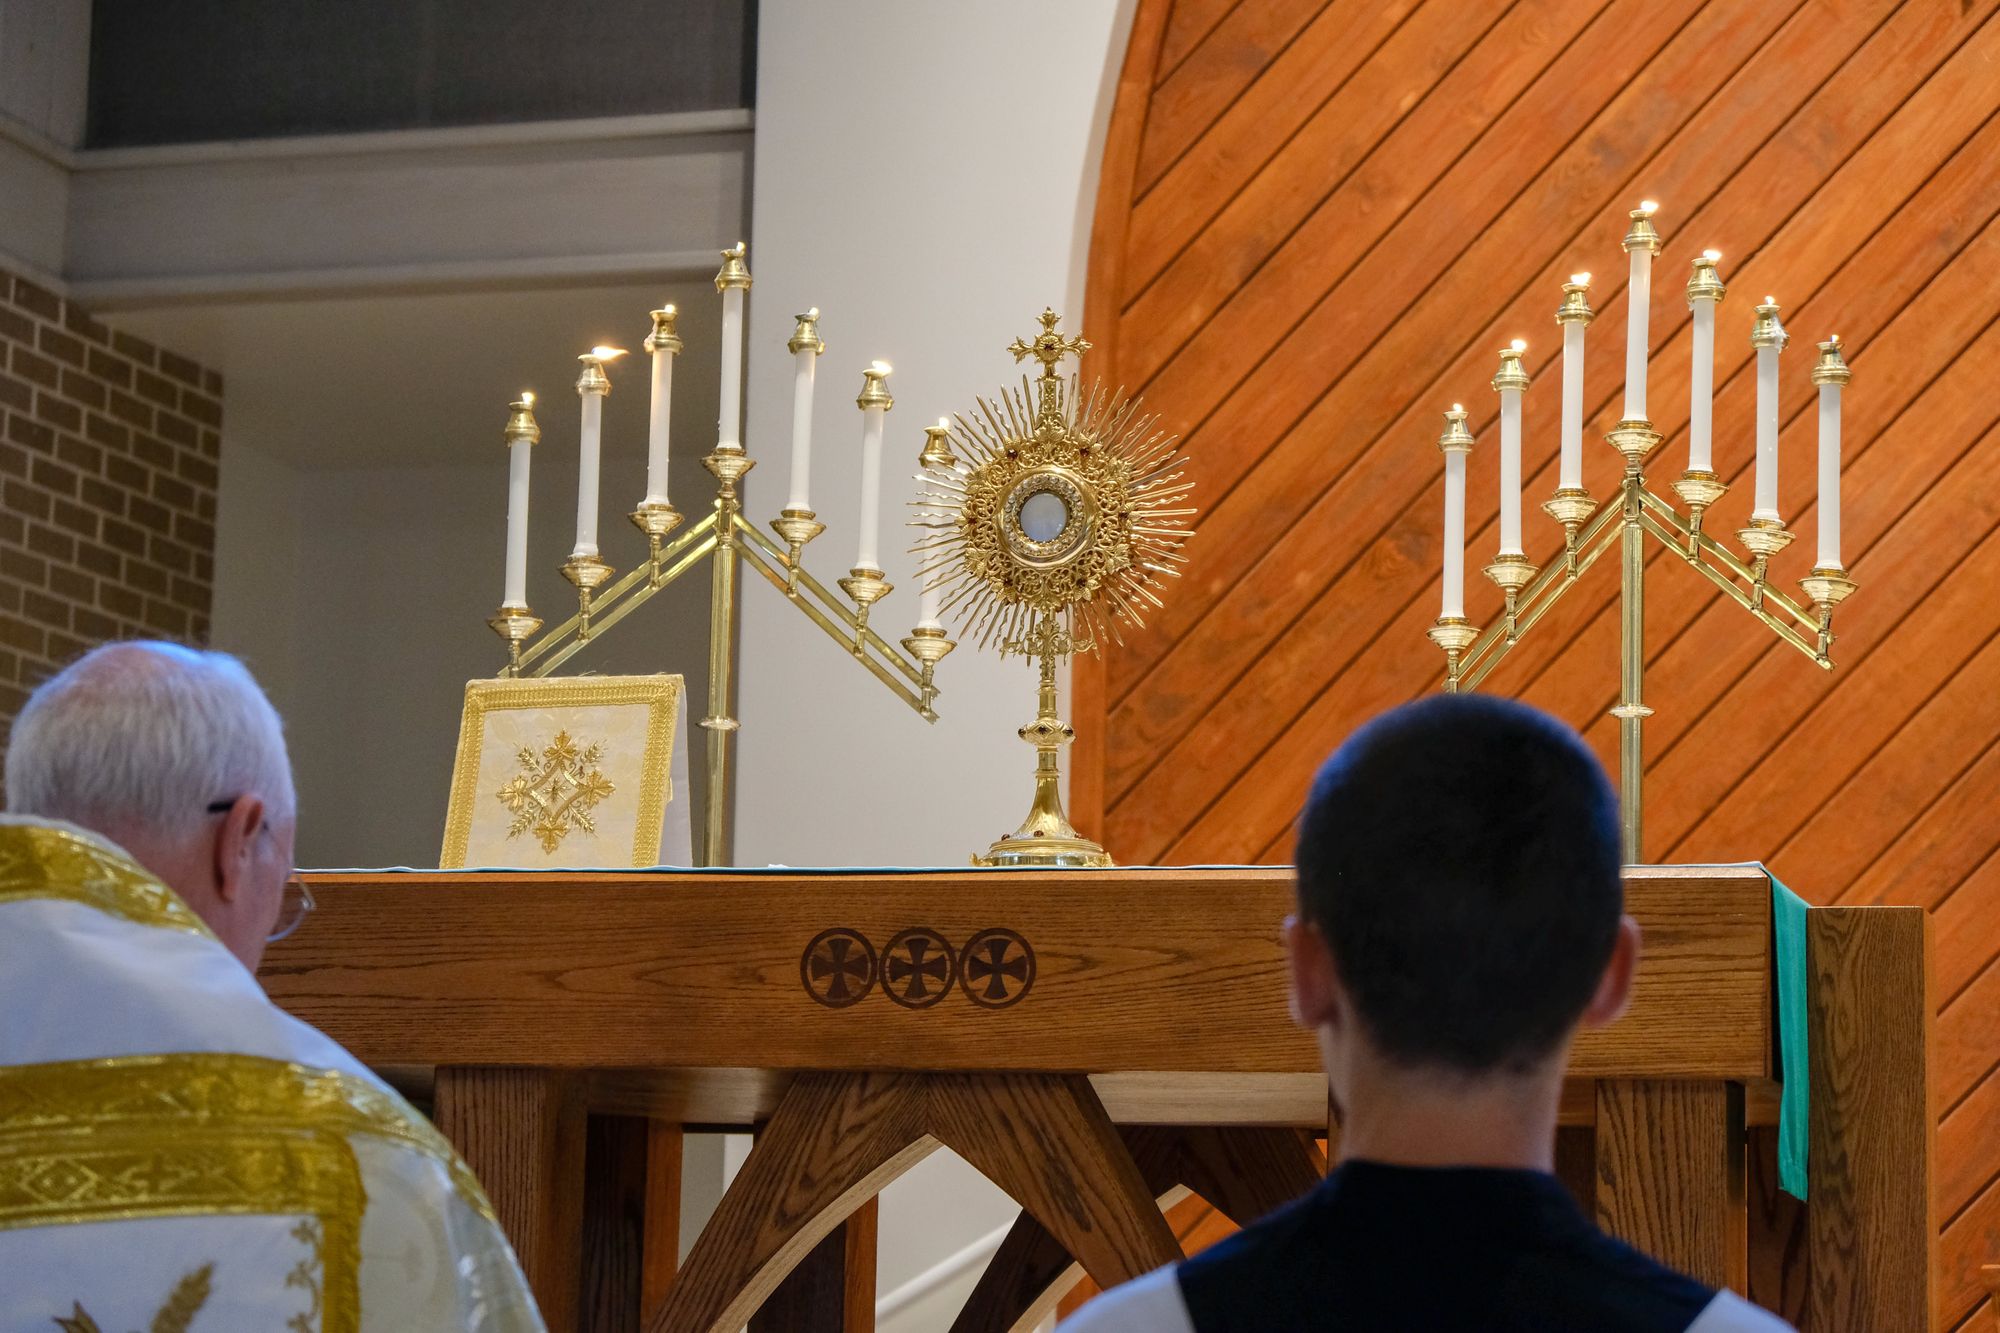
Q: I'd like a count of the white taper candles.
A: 14